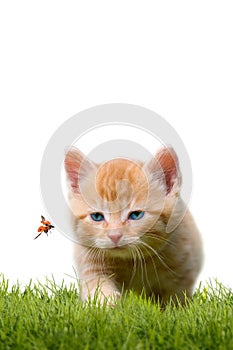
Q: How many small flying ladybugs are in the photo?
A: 1